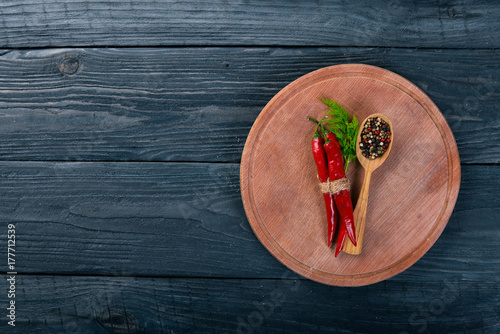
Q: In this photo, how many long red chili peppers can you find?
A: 3